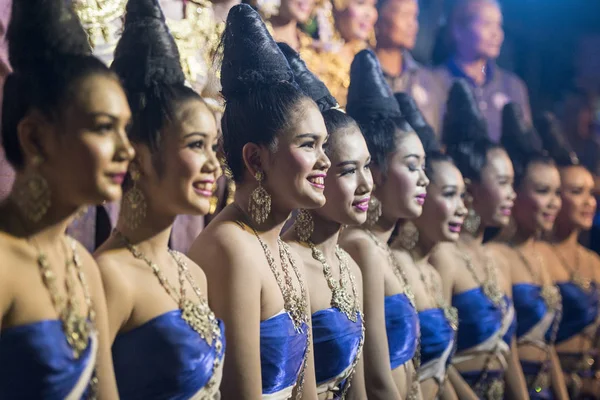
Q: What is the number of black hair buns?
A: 9